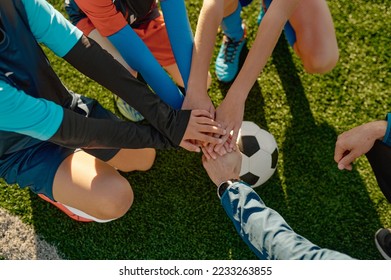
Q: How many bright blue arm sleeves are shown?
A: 2